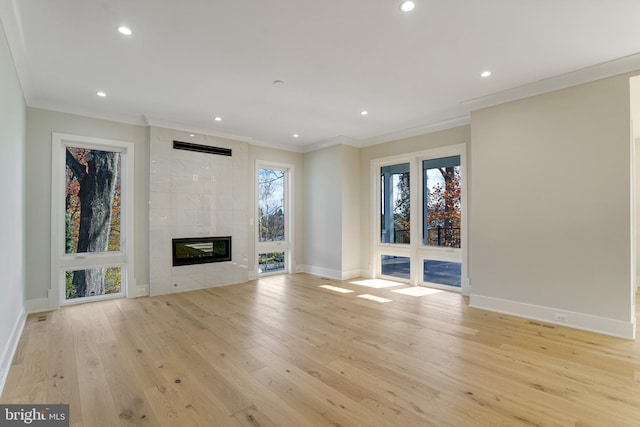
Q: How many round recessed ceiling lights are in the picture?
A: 7